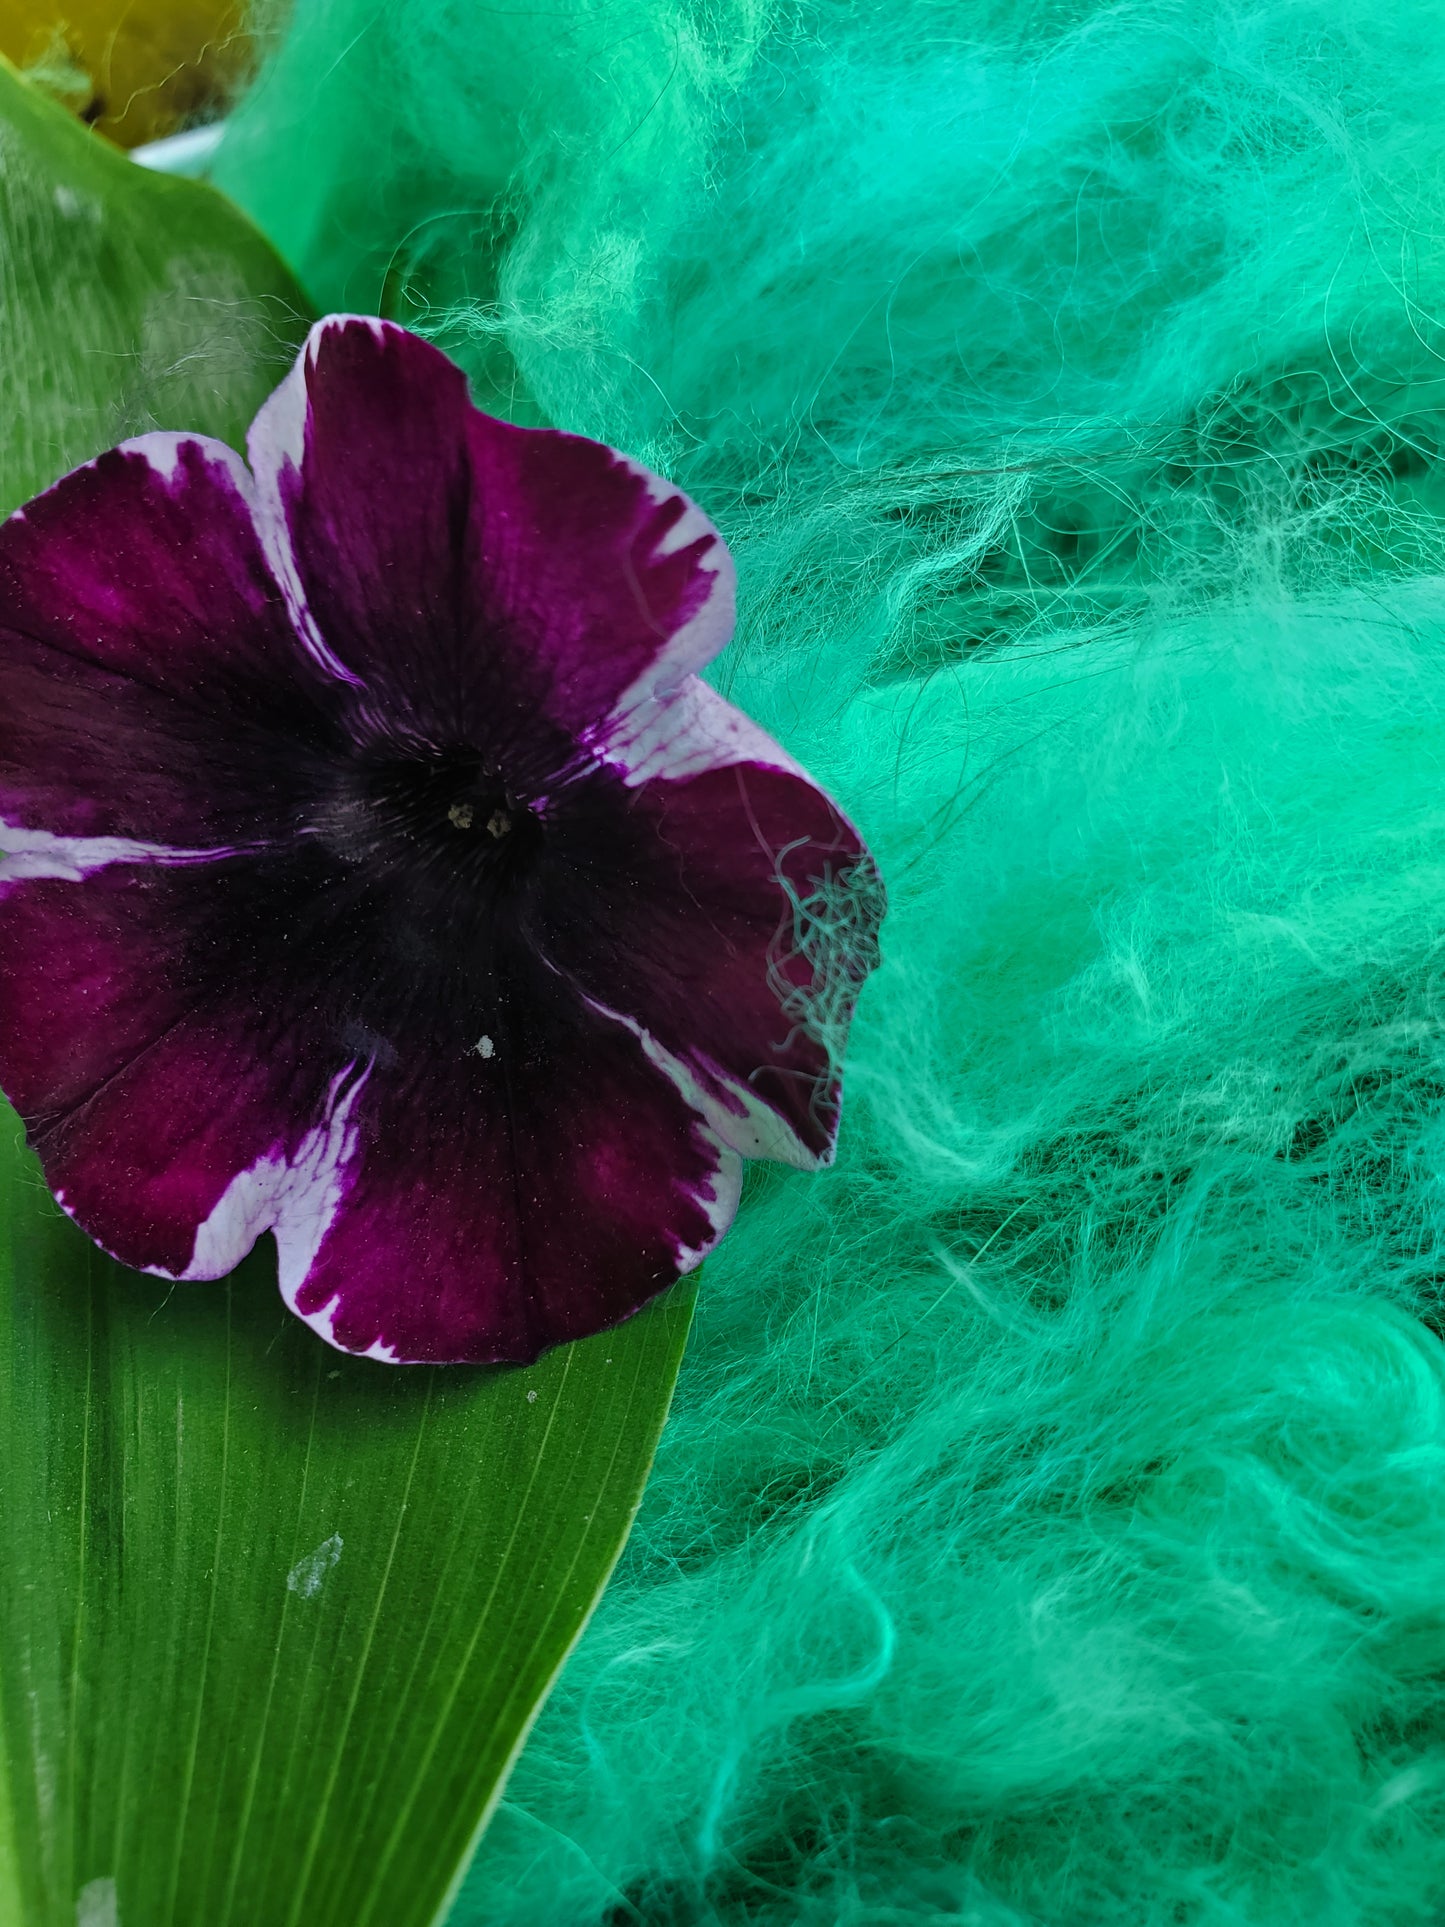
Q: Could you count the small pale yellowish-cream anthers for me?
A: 2